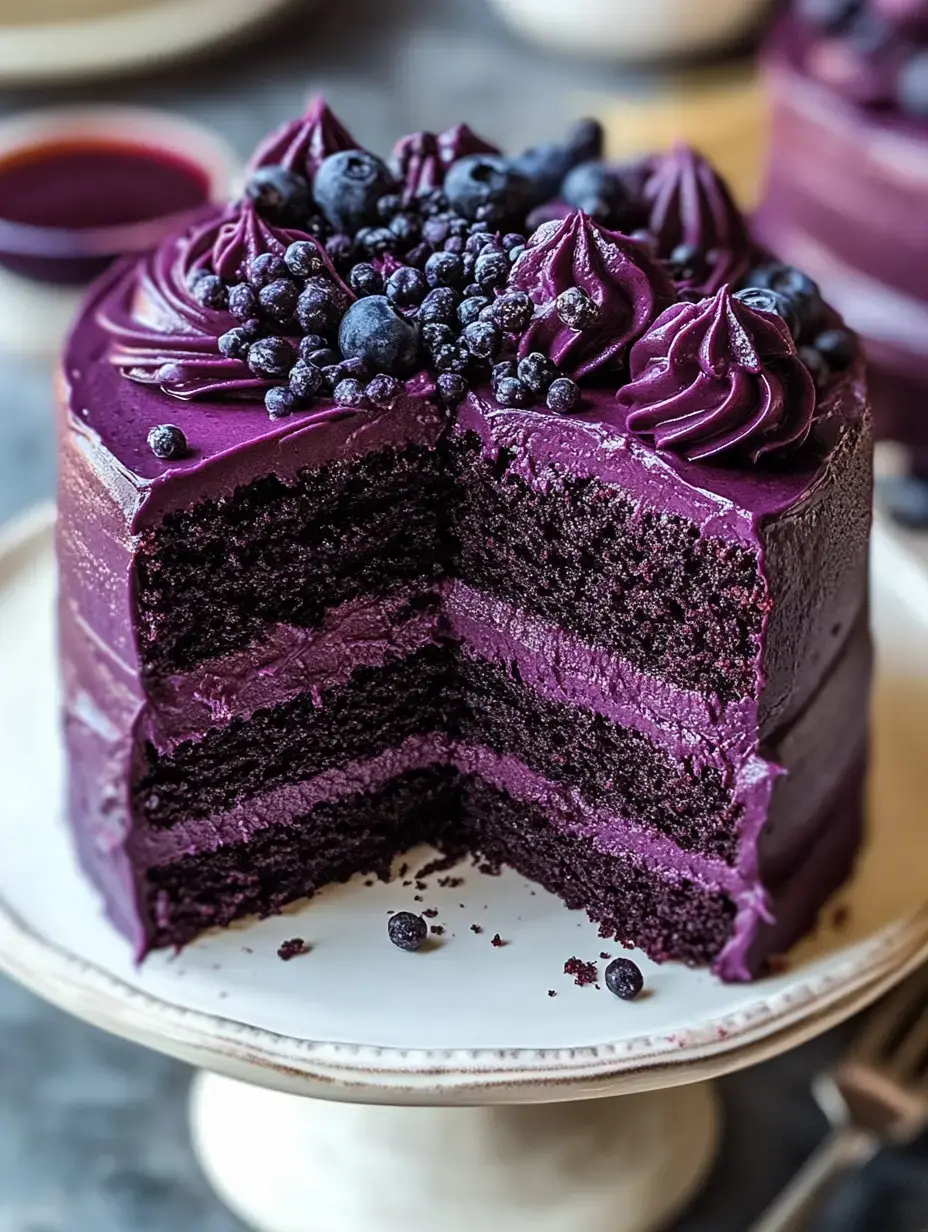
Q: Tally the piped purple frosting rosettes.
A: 6